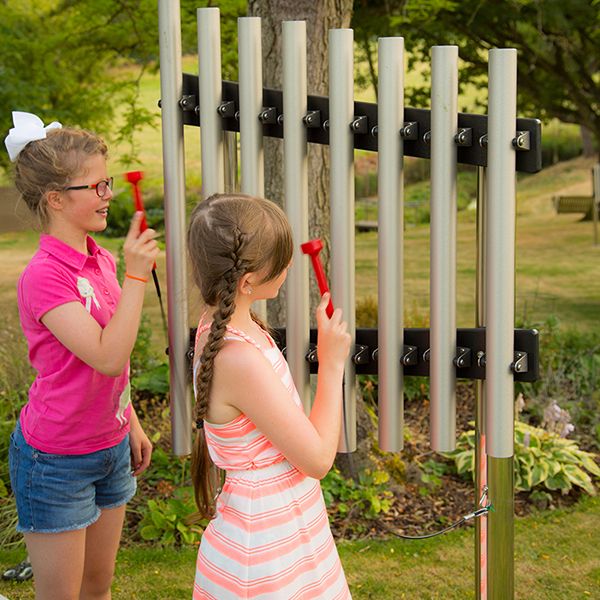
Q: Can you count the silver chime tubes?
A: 8